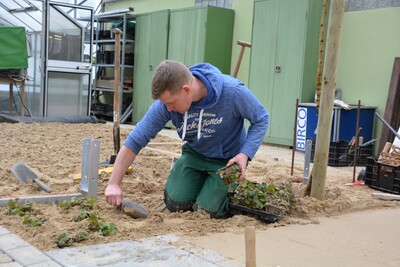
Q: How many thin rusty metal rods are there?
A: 2